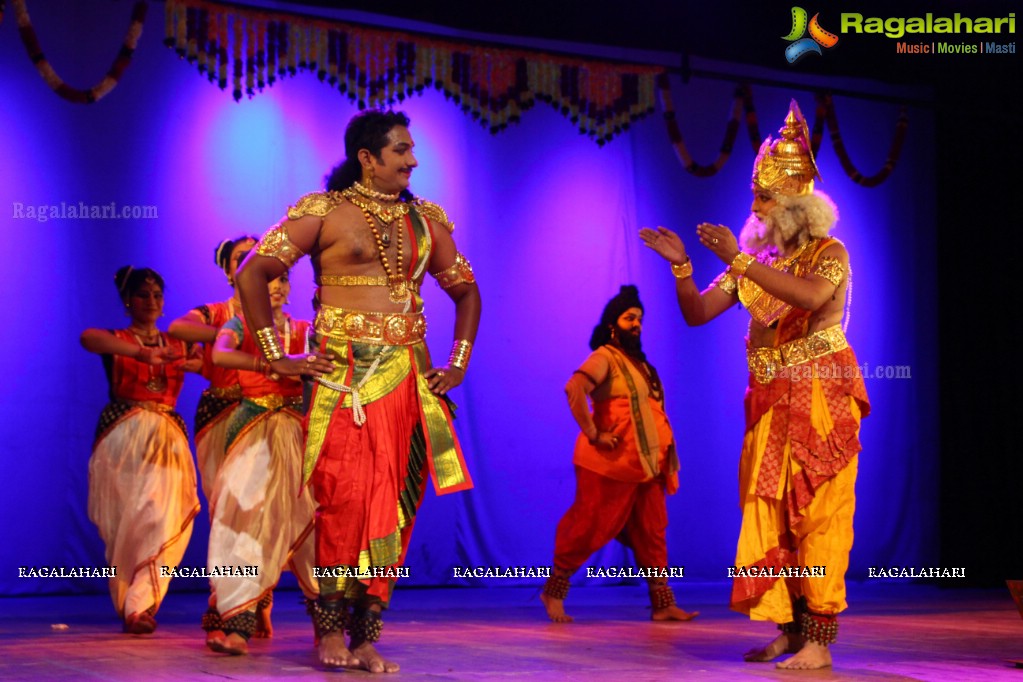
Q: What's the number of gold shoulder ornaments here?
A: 2